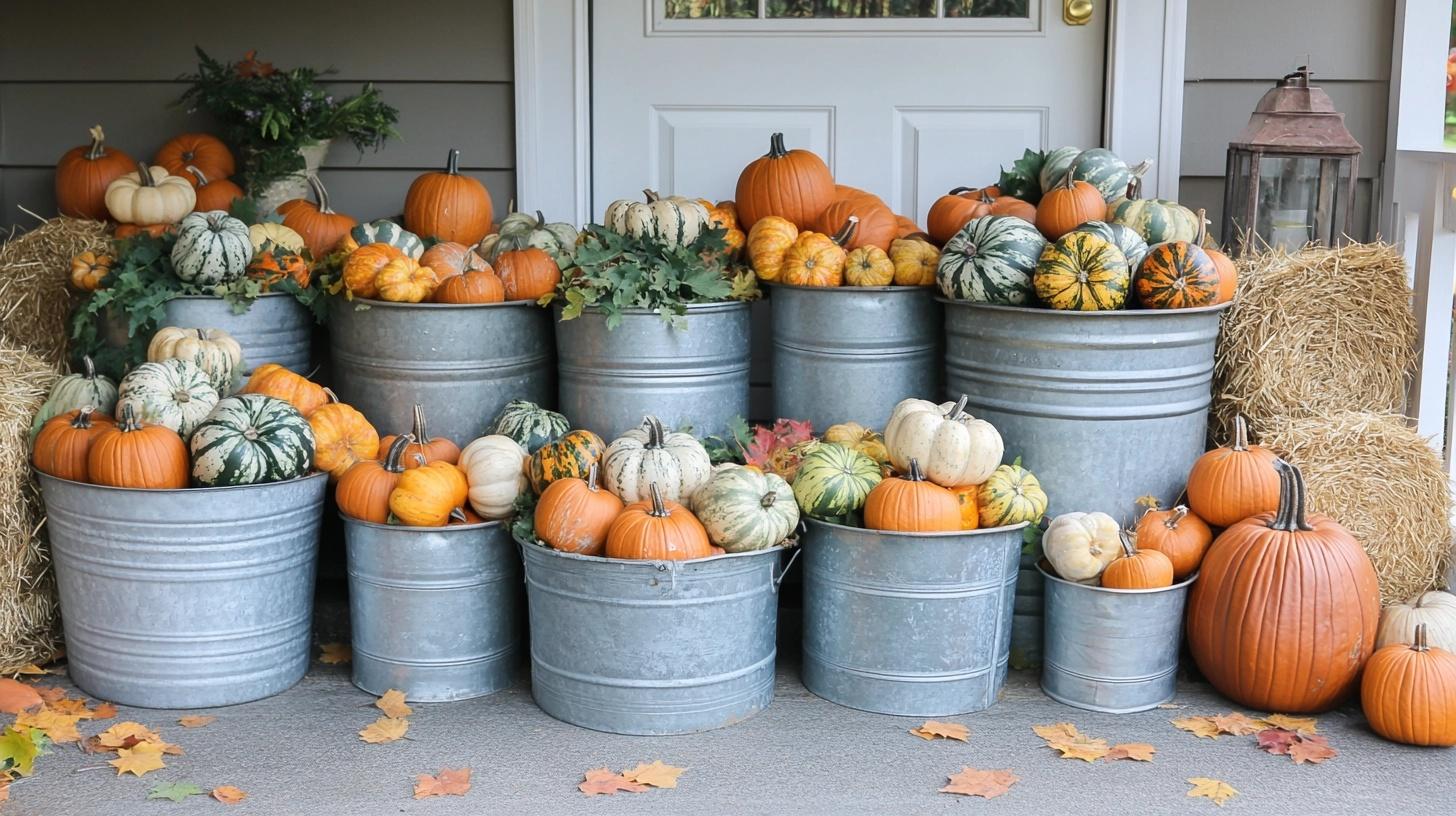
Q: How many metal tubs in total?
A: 10